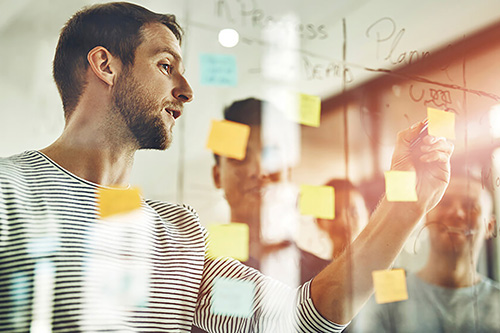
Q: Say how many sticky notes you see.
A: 10